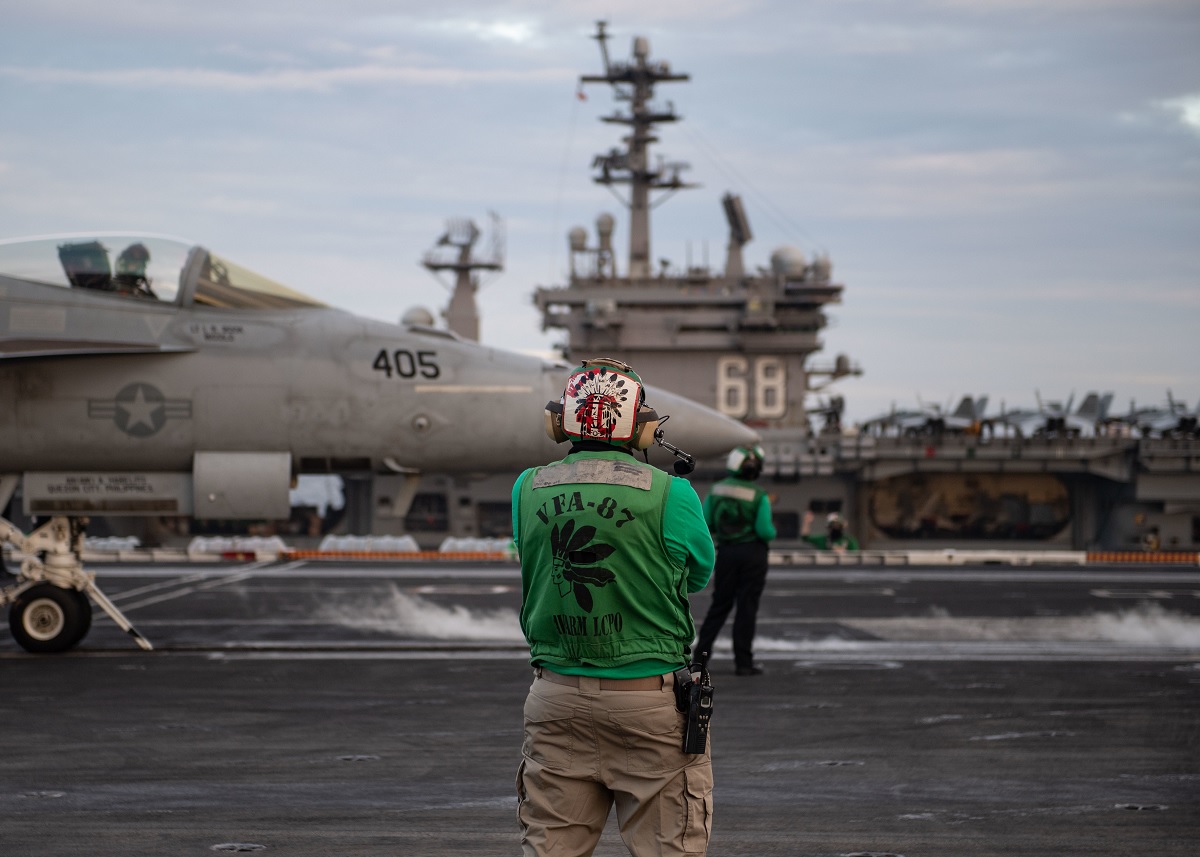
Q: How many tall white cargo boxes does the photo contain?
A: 0